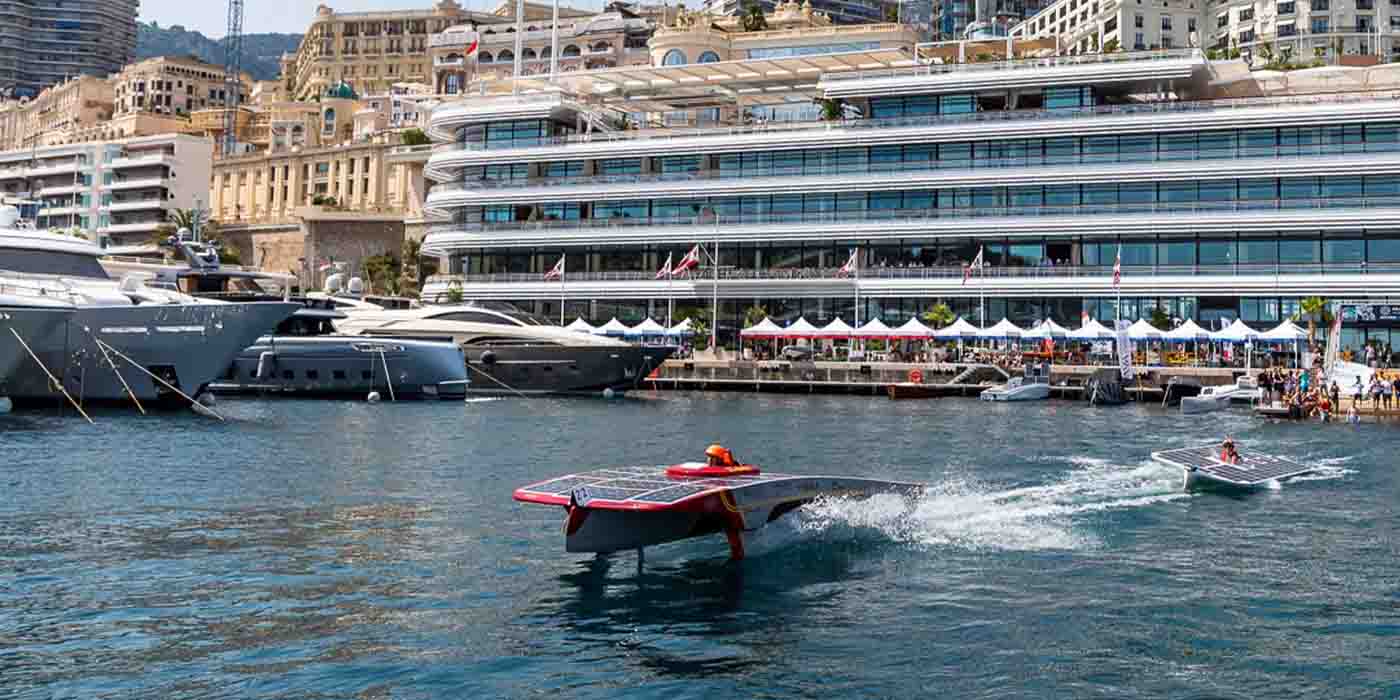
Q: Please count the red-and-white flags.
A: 7